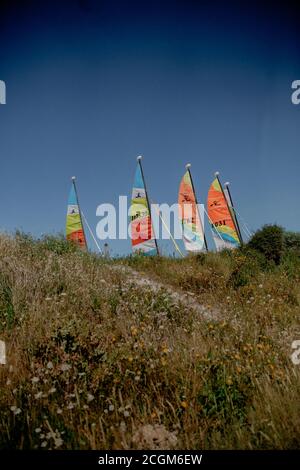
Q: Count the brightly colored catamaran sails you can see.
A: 4